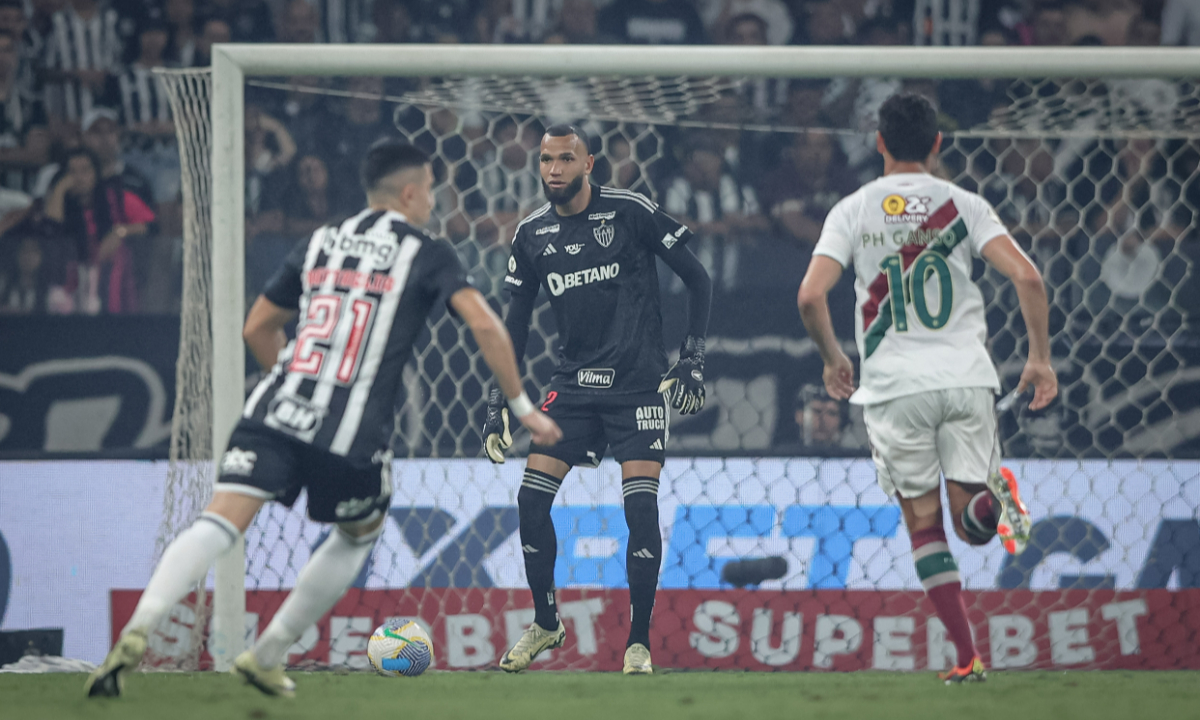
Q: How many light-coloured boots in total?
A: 4